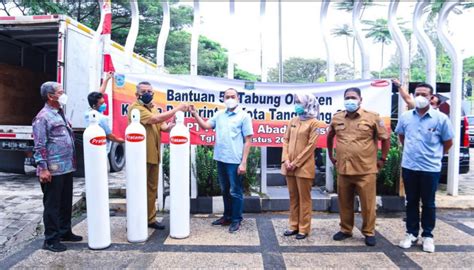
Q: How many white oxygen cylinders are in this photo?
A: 3